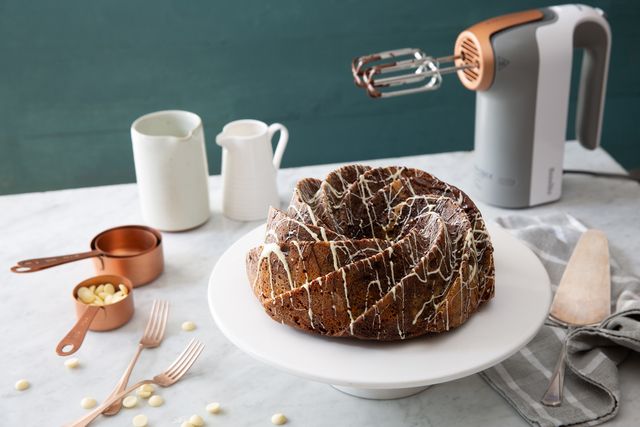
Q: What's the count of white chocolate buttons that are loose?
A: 13